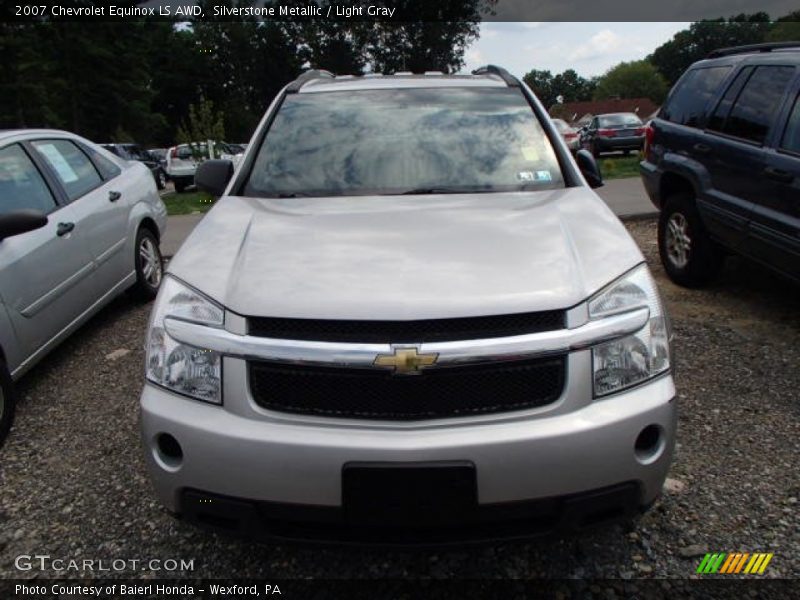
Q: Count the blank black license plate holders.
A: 1